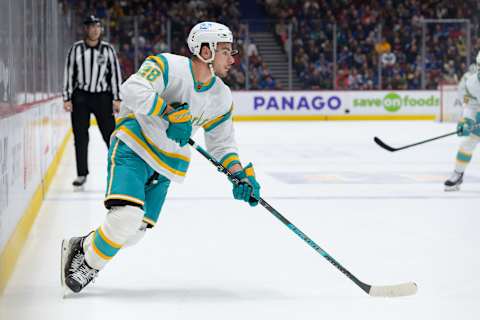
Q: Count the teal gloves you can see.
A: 3